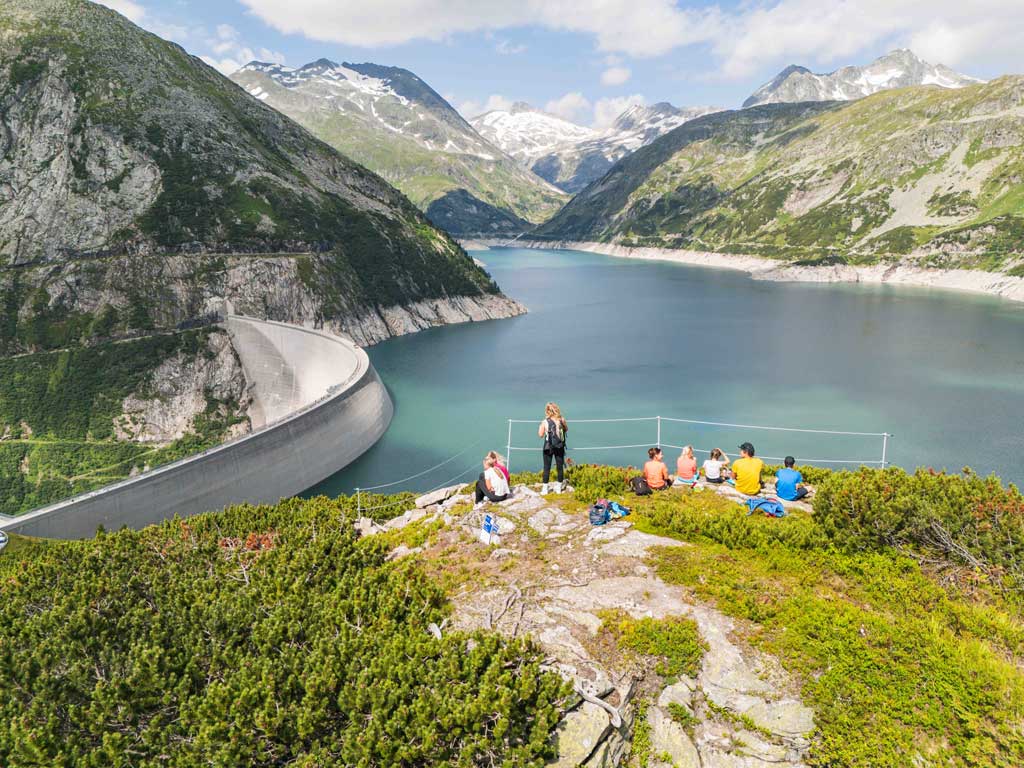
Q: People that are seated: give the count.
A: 7